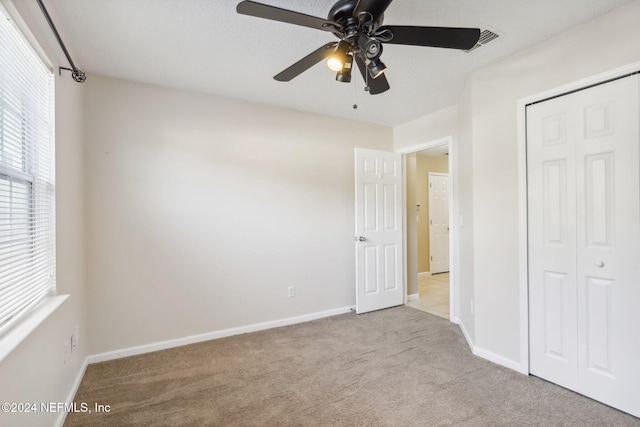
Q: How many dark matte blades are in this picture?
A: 5